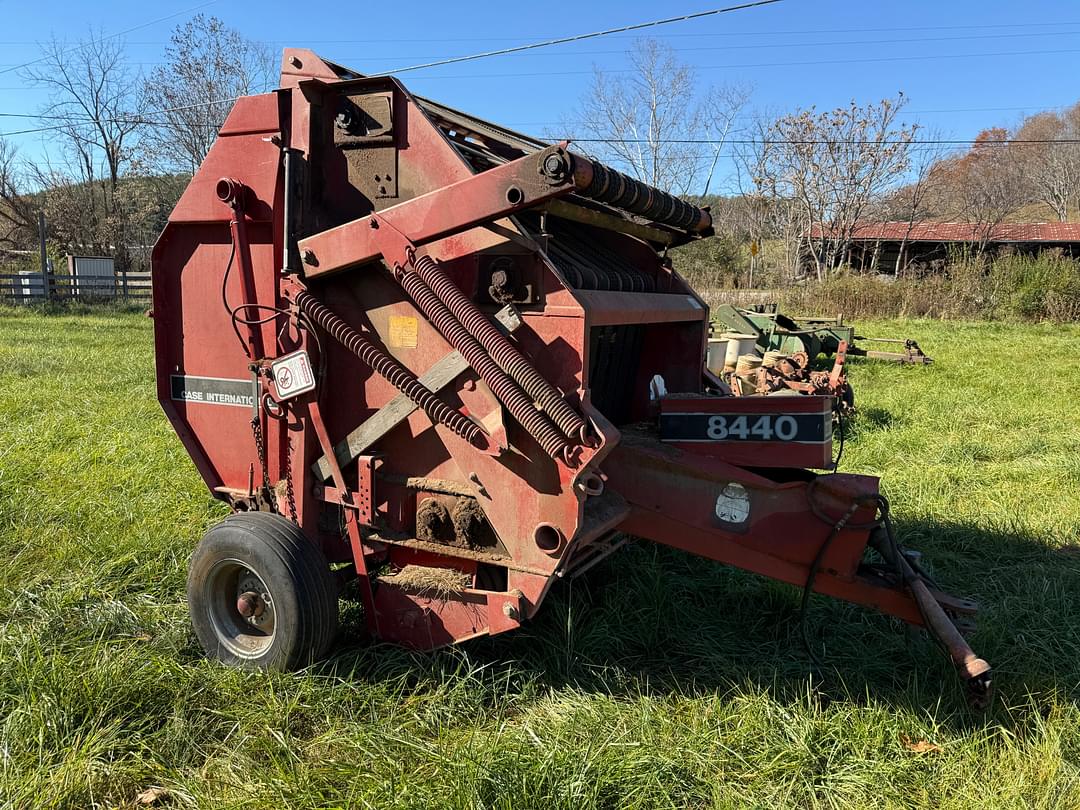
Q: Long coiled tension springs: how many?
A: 3